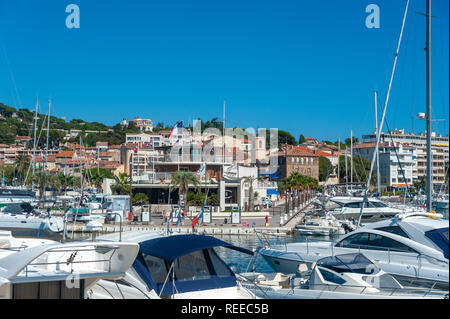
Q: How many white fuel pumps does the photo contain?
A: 4